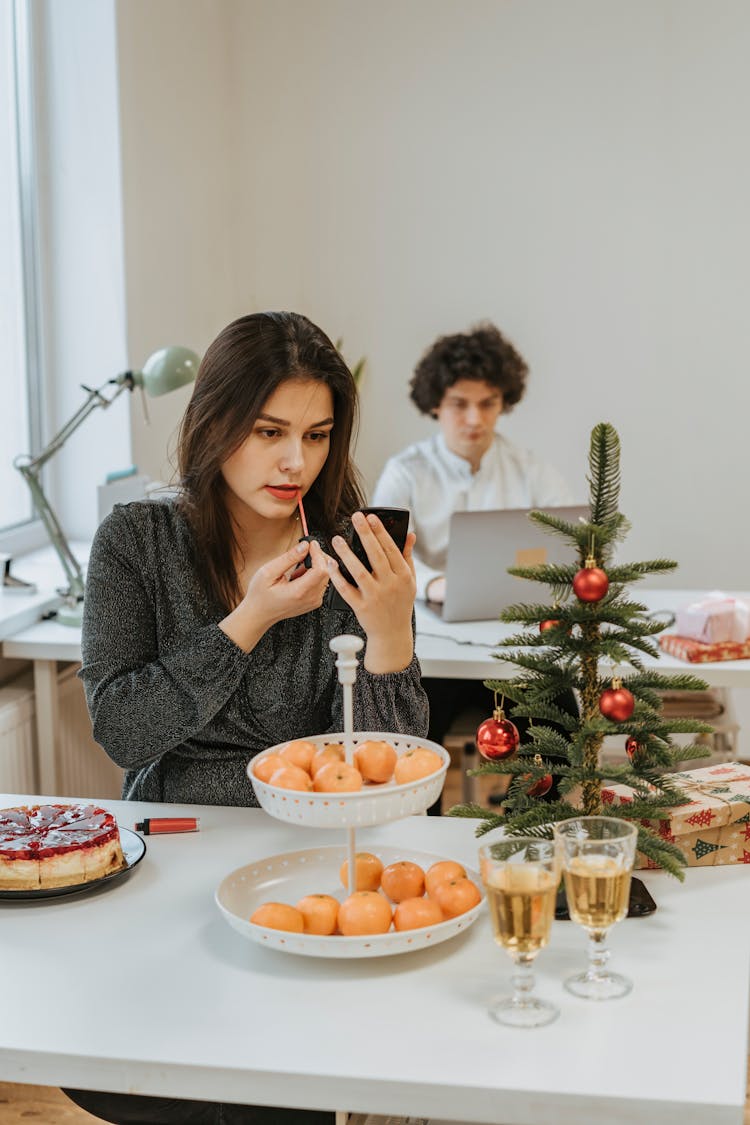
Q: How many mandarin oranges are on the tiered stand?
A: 15